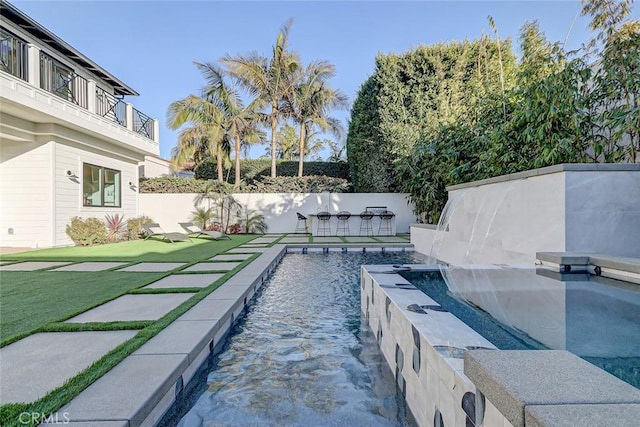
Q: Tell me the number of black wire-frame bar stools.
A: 5